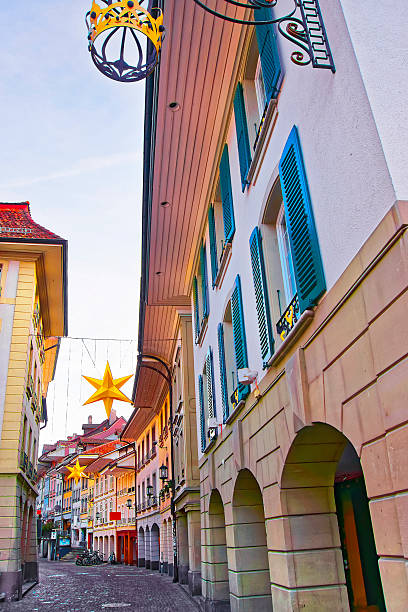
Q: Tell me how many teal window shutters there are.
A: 12